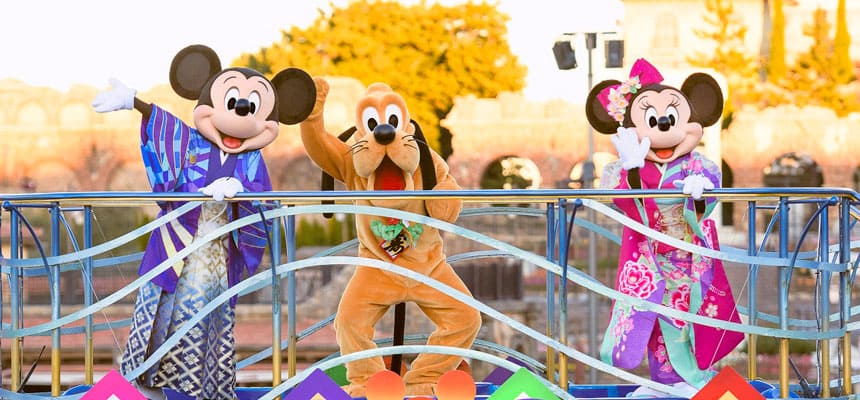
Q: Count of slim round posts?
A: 11